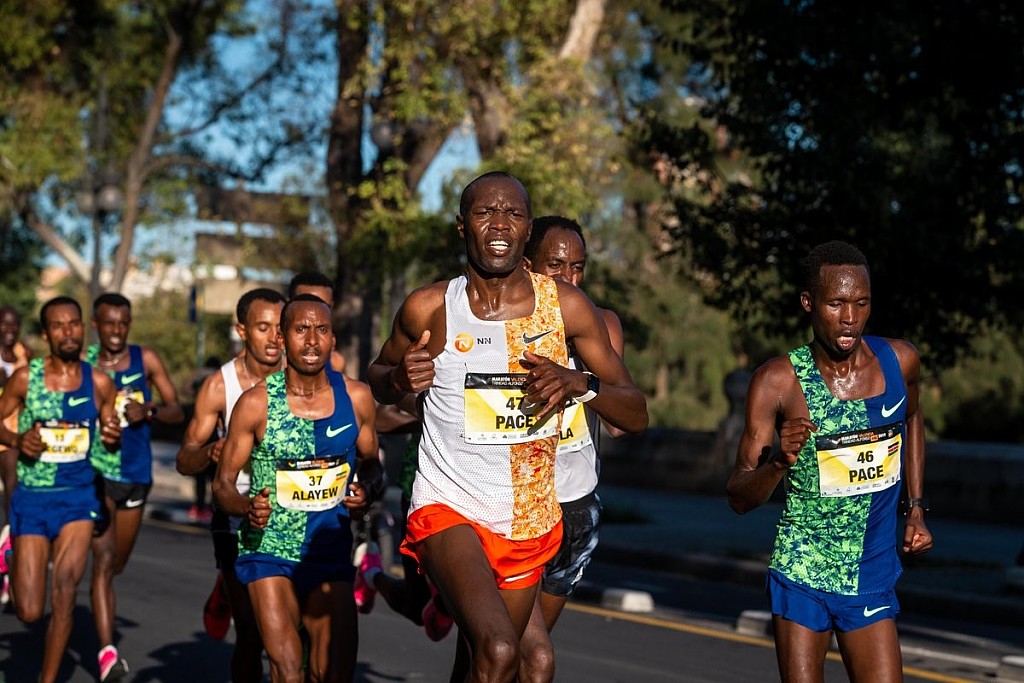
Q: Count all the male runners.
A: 9